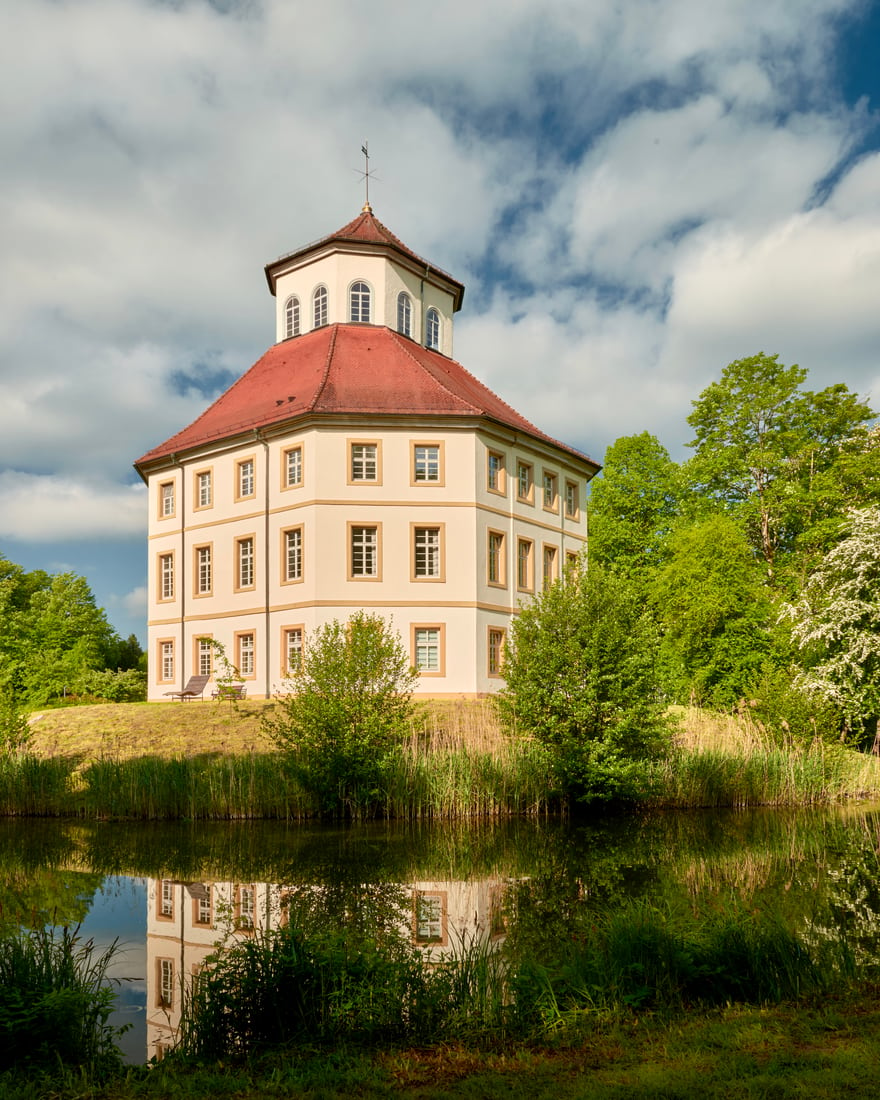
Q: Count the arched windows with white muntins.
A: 5